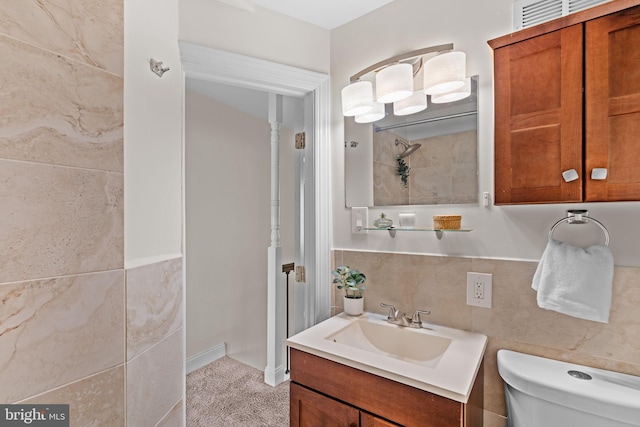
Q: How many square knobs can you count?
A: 2